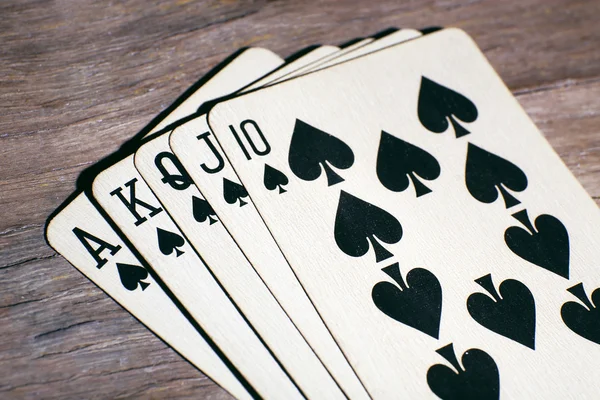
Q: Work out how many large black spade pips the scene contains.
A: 10